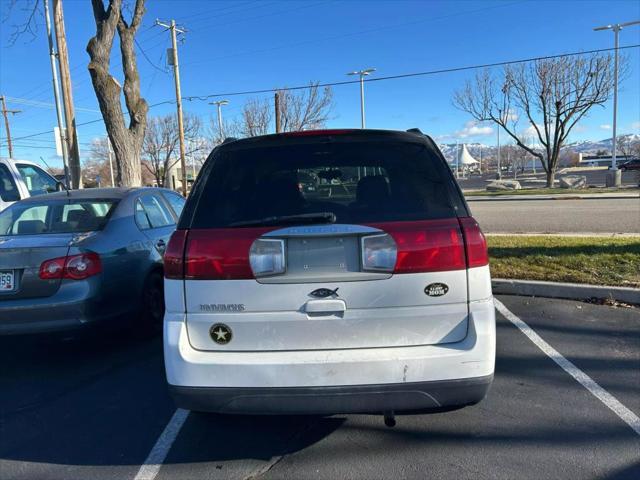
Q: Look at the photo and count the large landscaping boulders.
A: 2